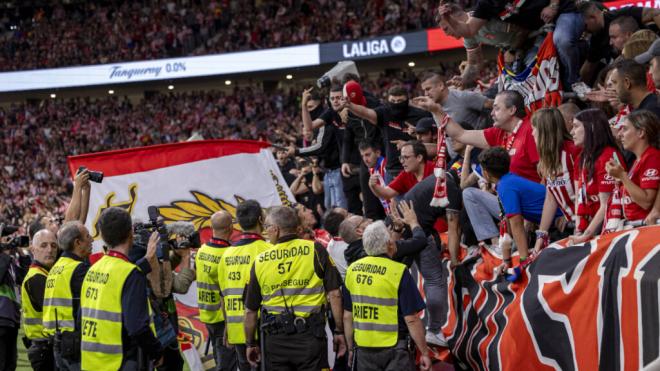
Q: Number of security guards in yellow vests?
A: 7